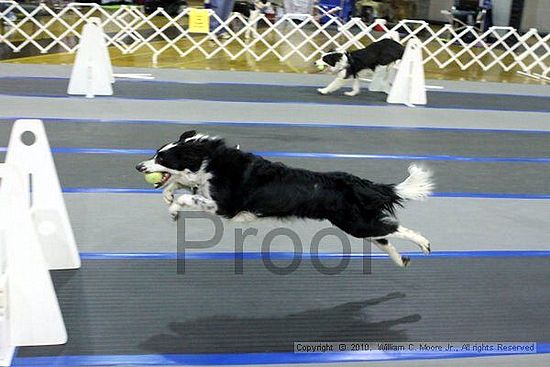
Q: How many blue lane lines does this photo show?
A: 7